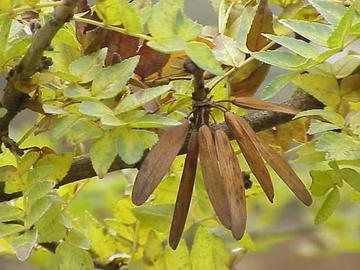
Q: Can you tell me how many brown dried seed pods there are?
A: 7